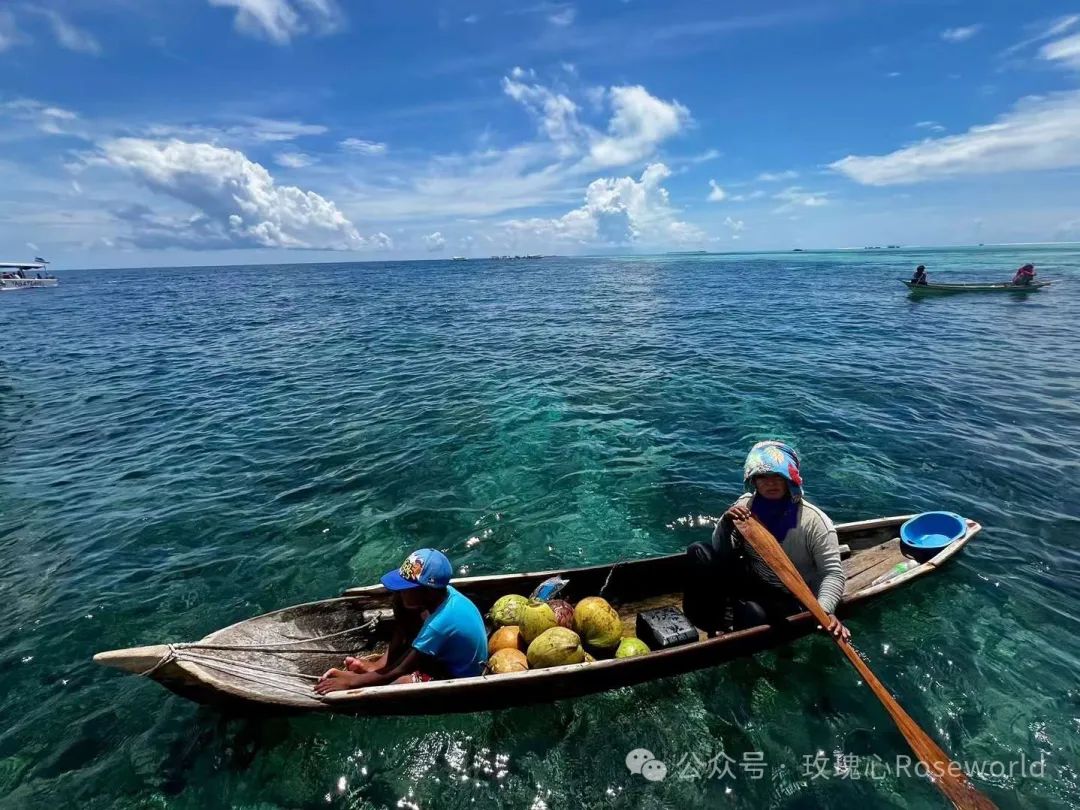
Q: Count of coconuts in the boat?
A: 8